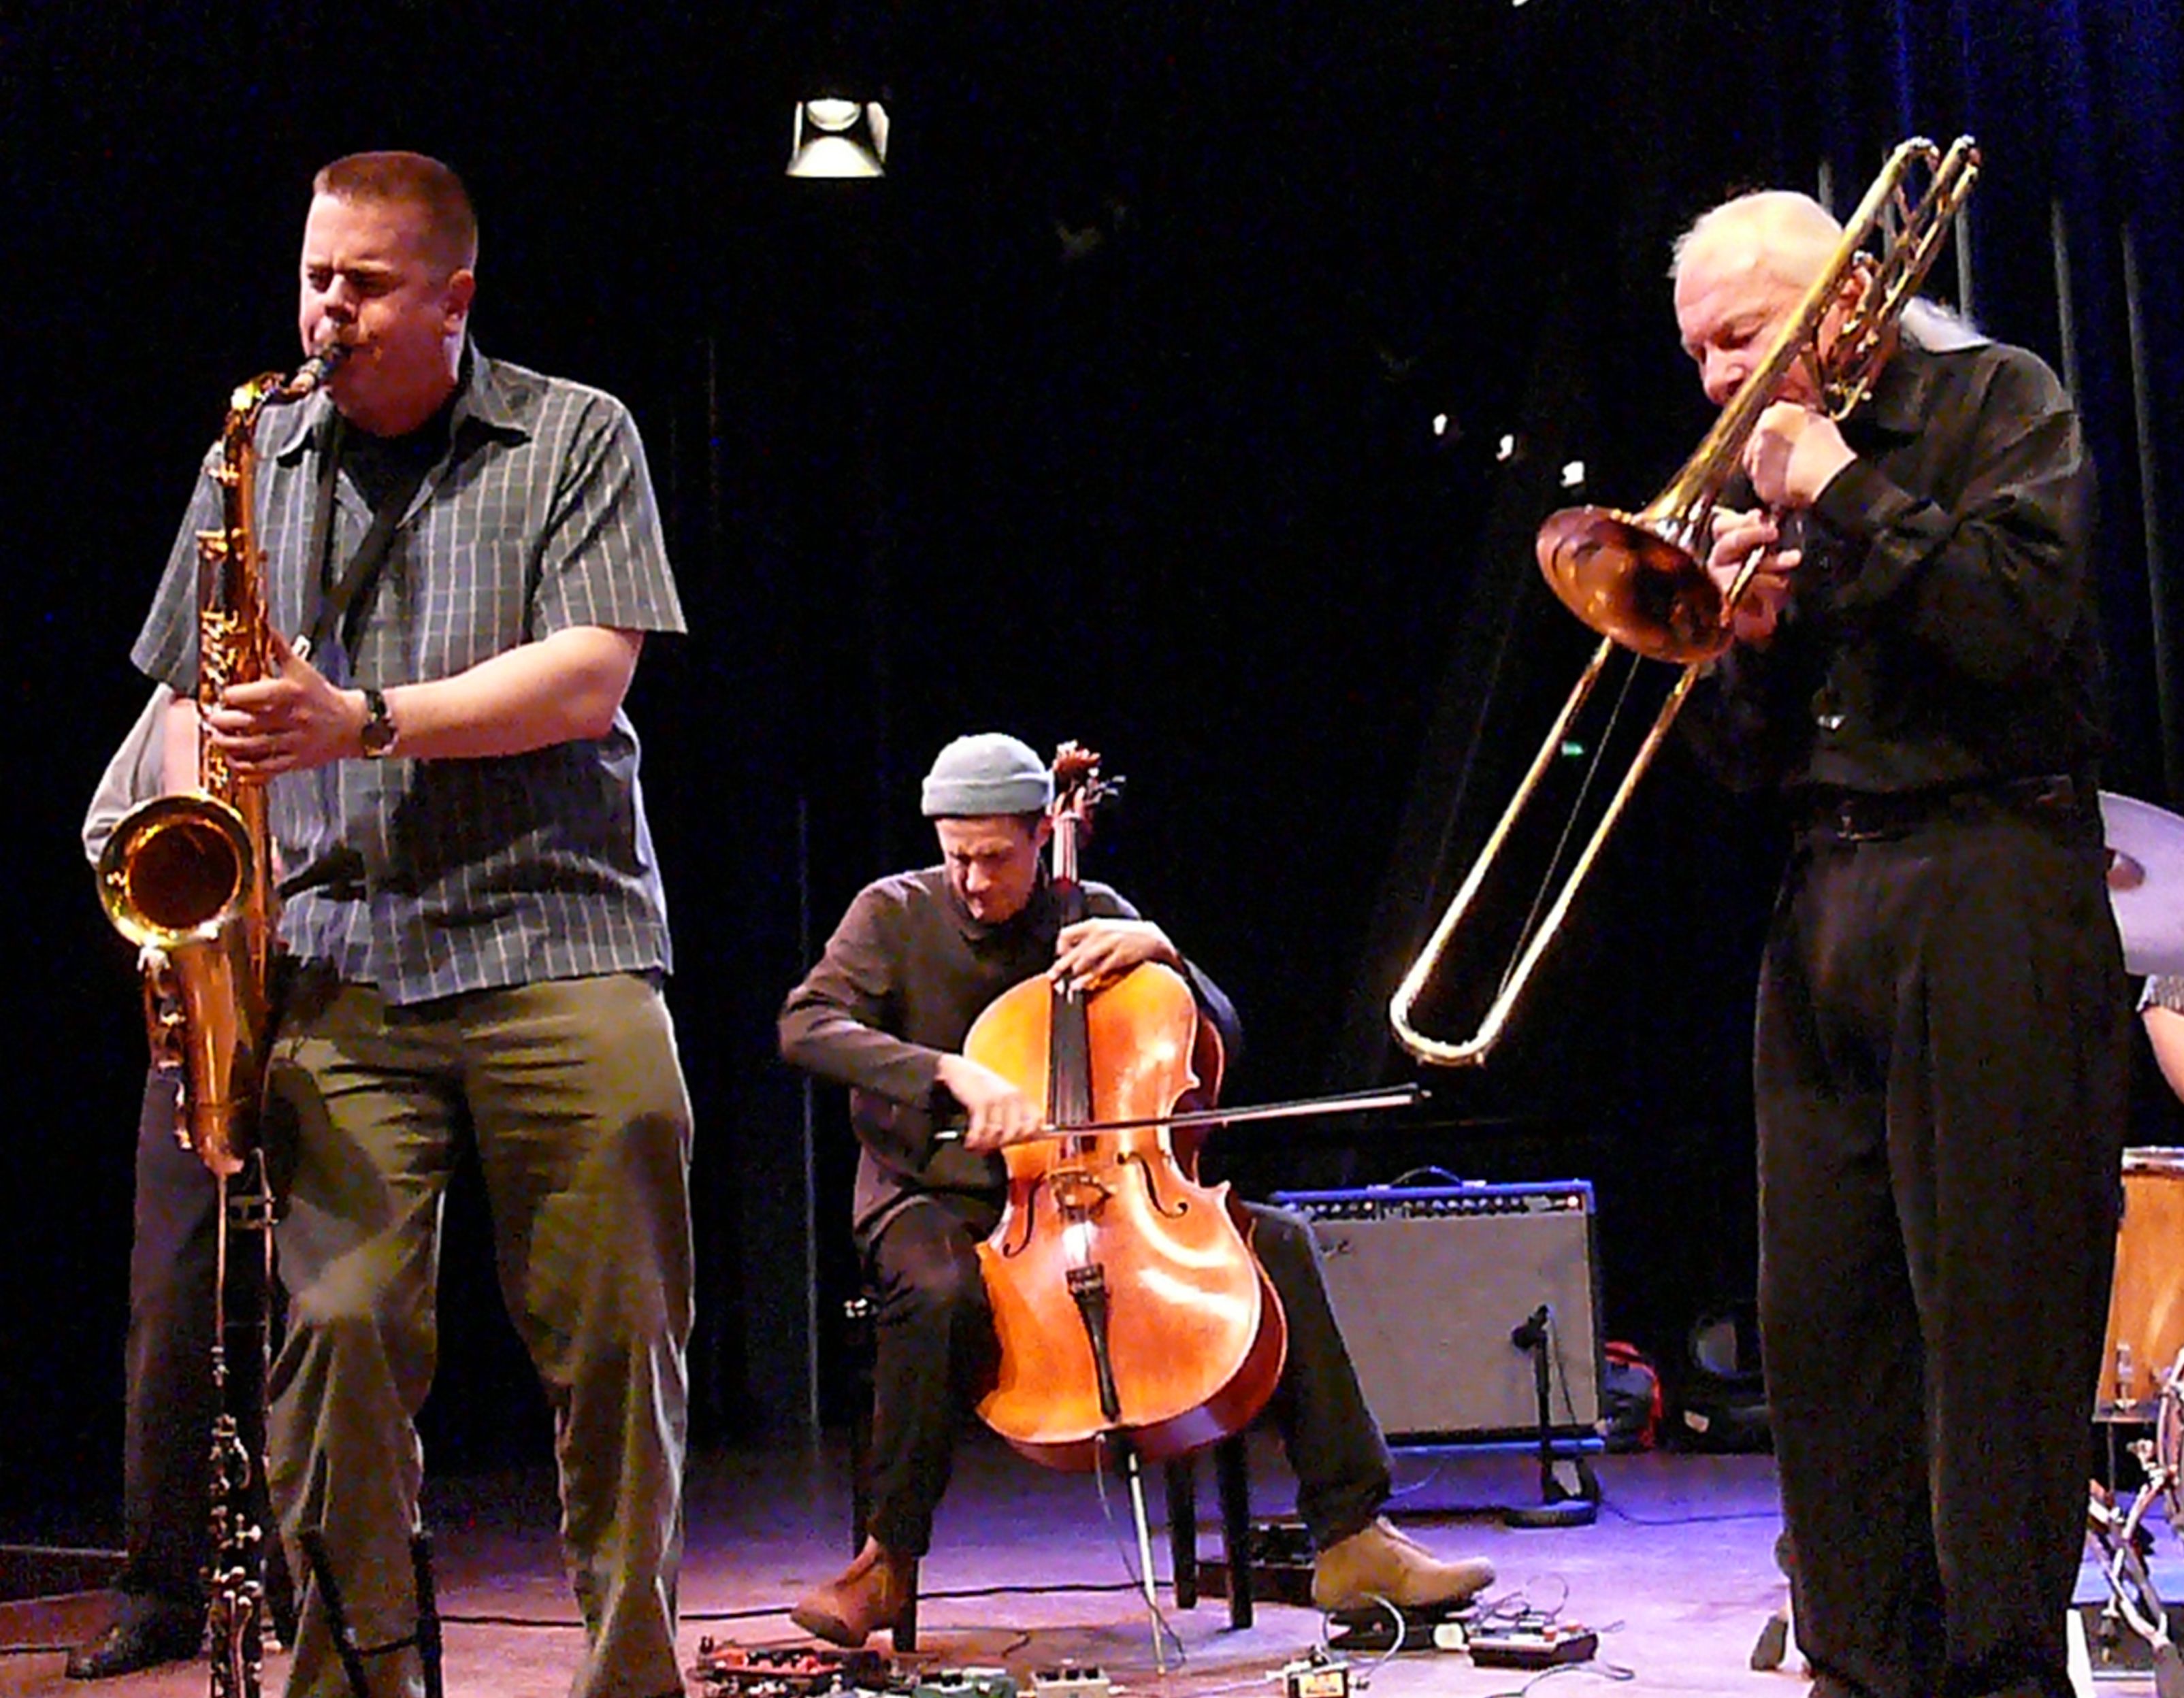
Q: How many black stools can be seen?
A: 1